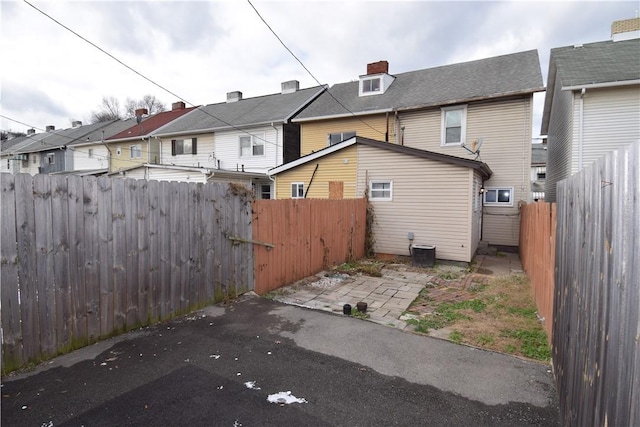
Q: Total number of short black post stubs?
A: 2